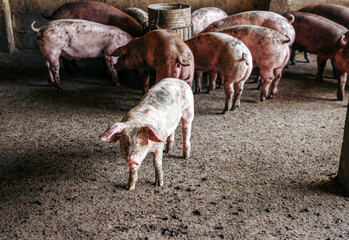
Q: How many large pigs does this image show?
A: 11